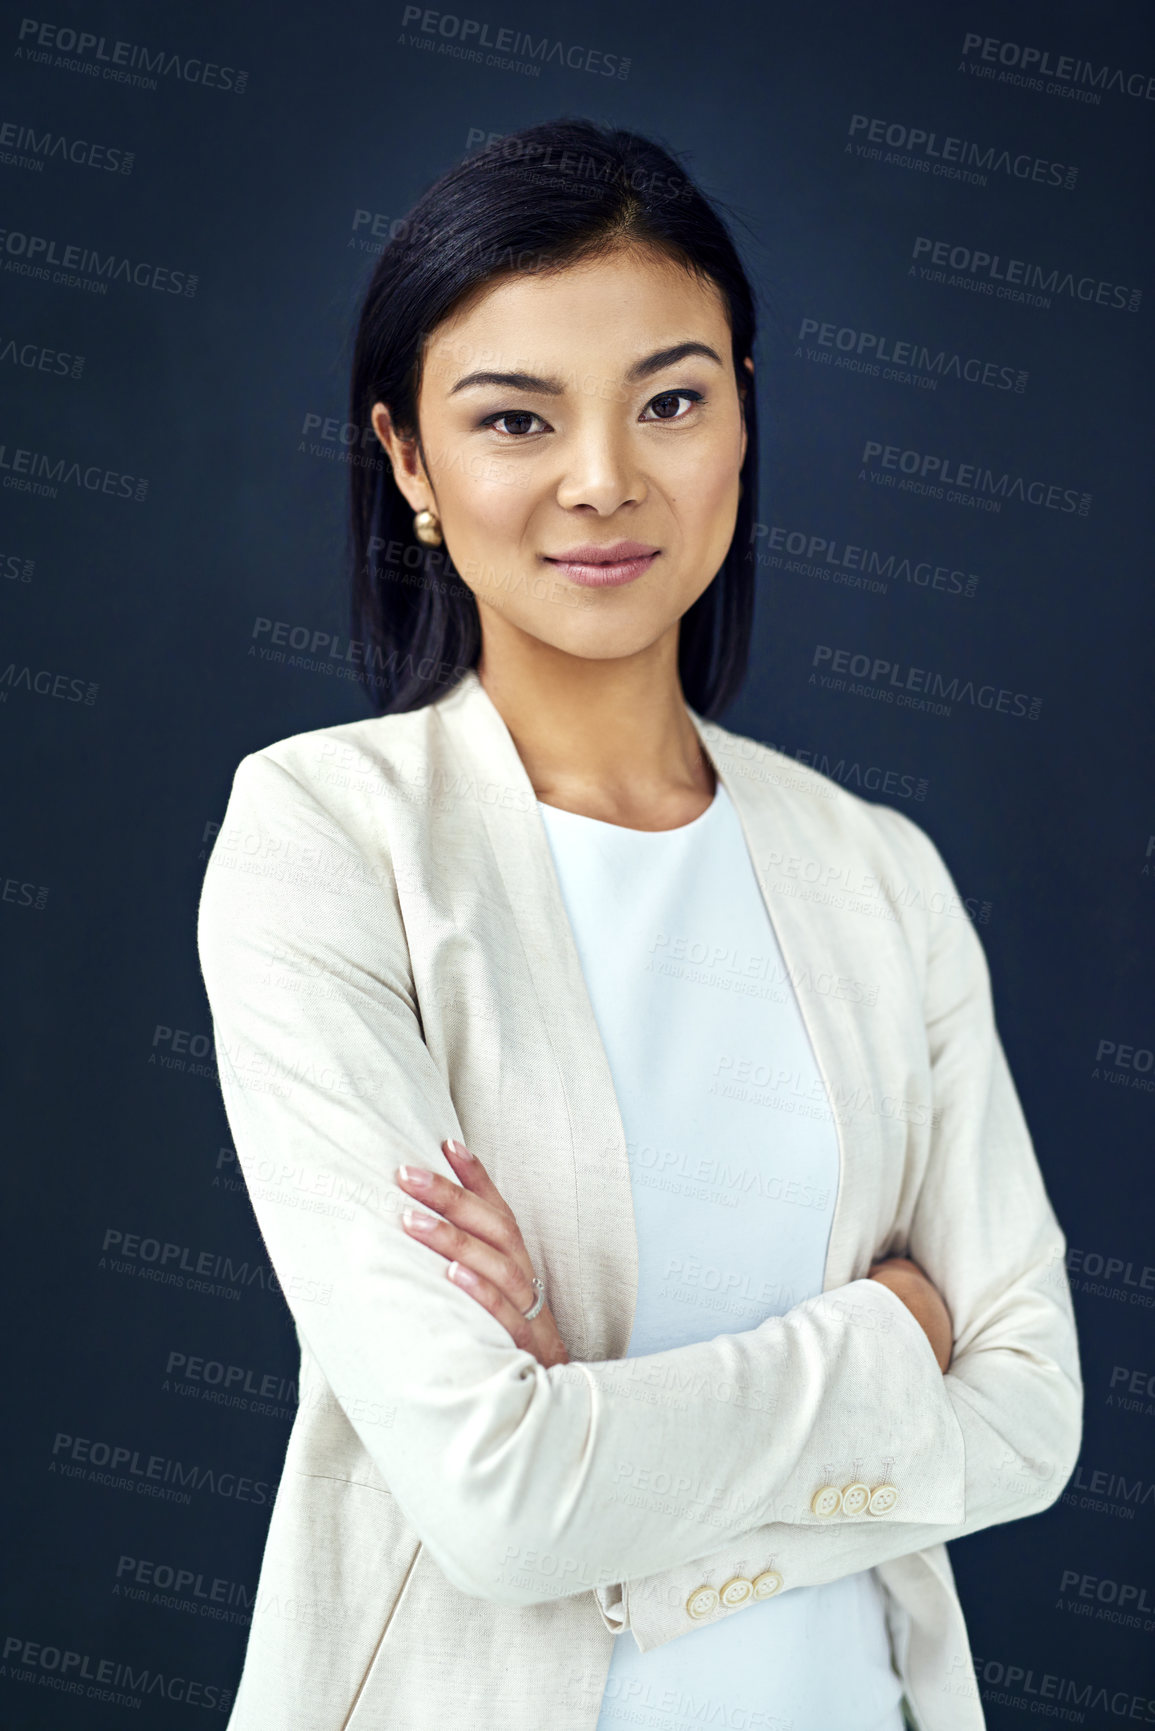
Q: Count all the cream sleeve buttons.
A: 6